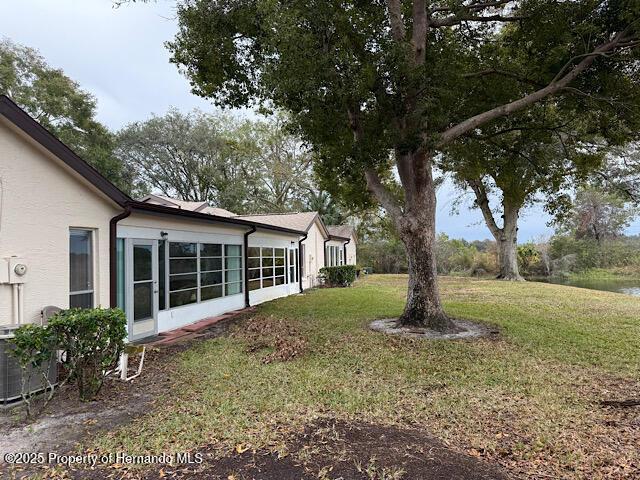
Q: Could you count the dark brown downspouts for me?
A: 5